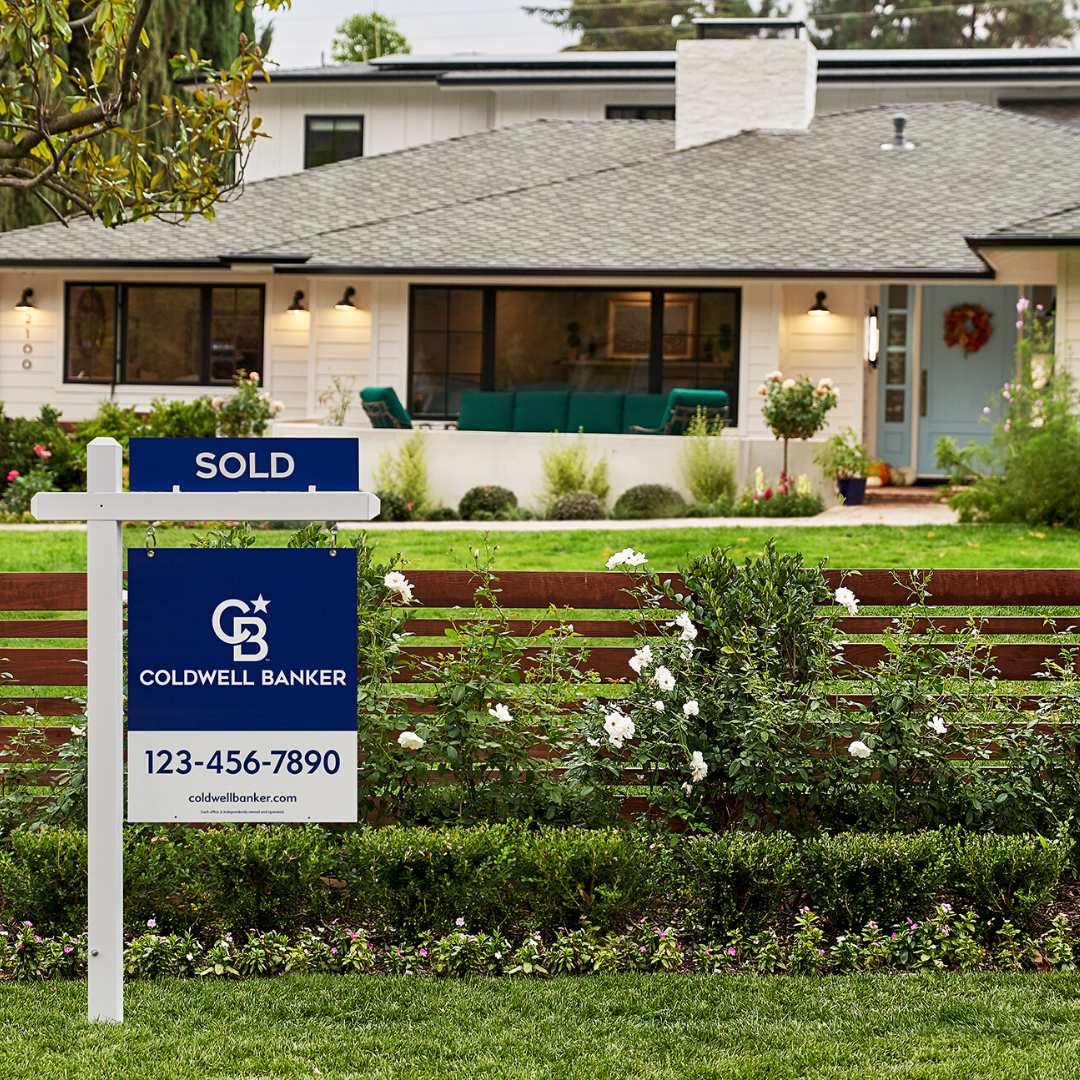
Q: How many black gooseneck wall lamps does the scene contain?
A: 4